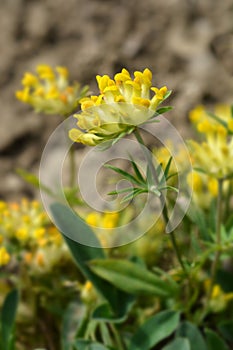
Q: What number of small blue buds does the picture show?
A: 0